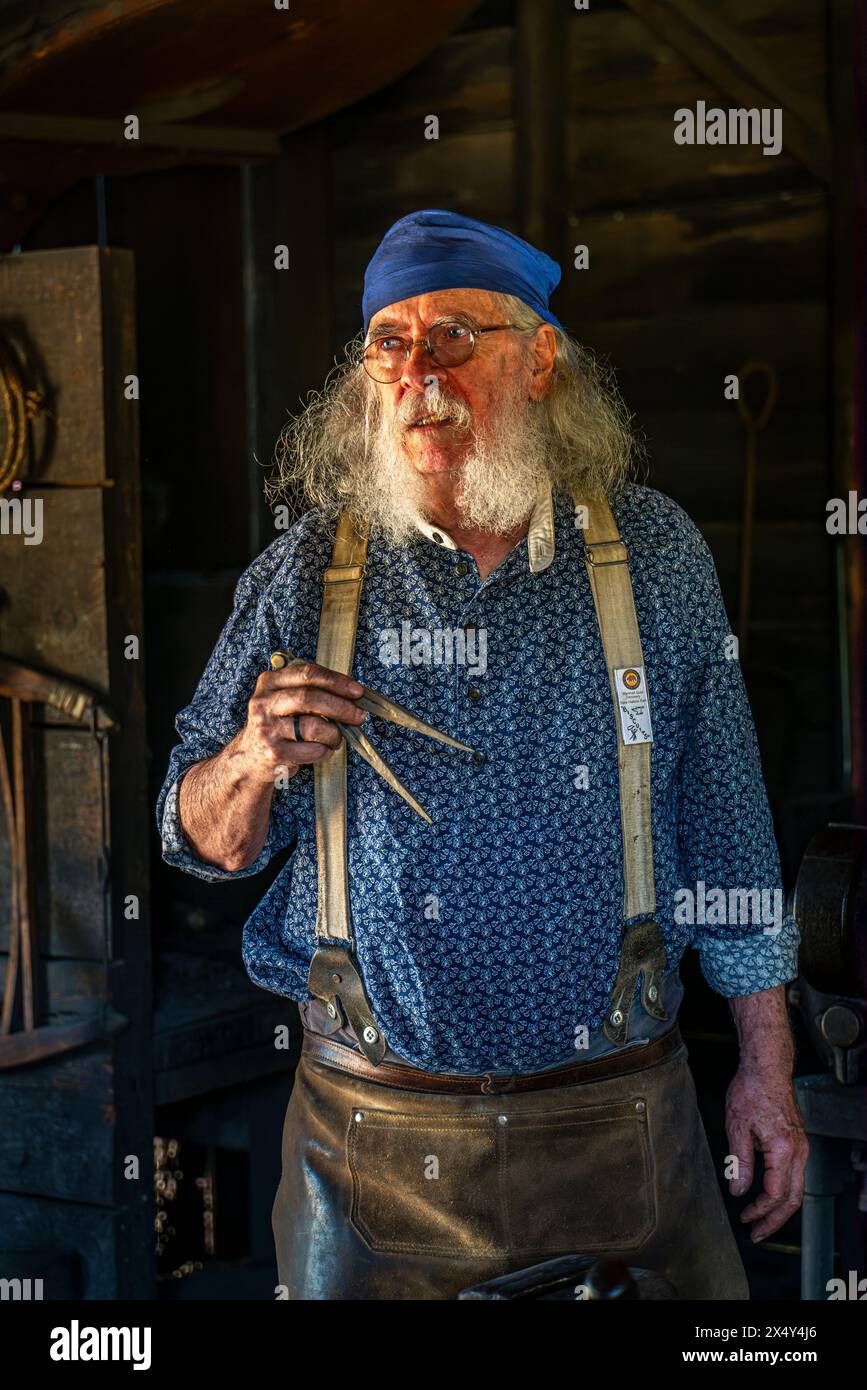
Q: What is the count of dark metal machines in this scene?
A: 1